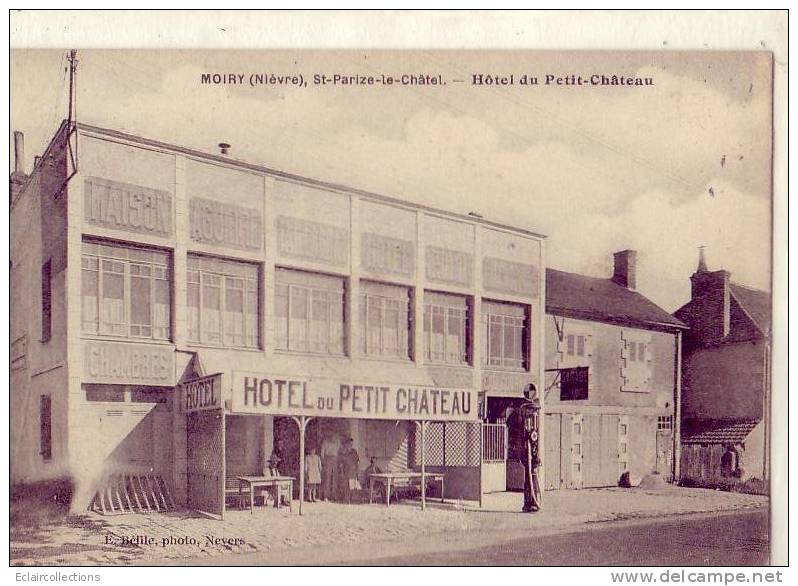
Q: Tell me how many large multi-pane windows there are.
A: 6